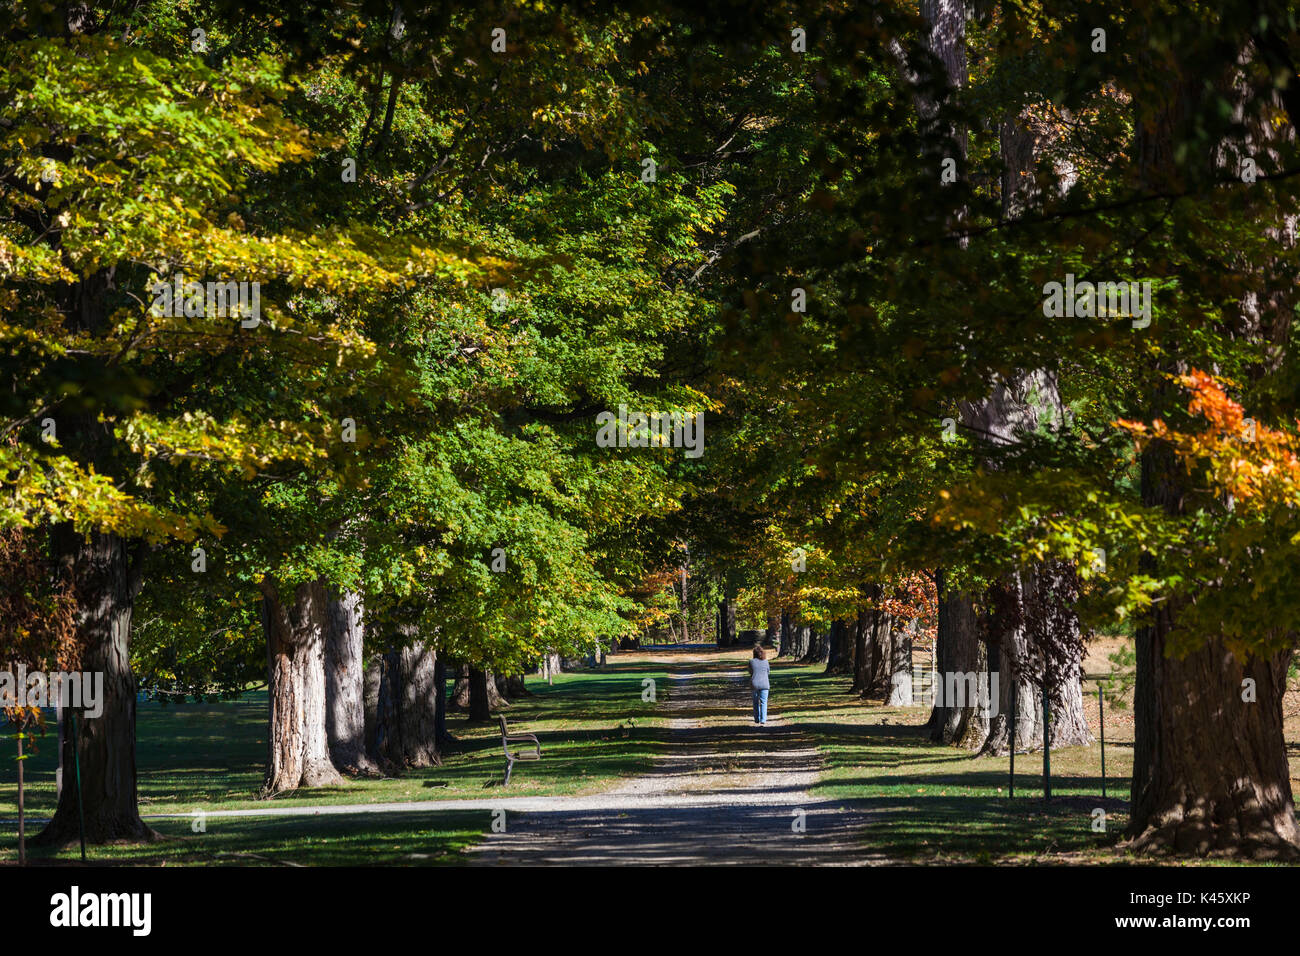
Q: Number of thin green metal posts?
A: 4